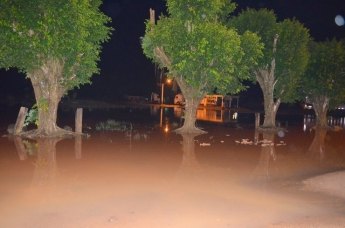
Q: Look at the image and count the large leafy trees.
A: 4